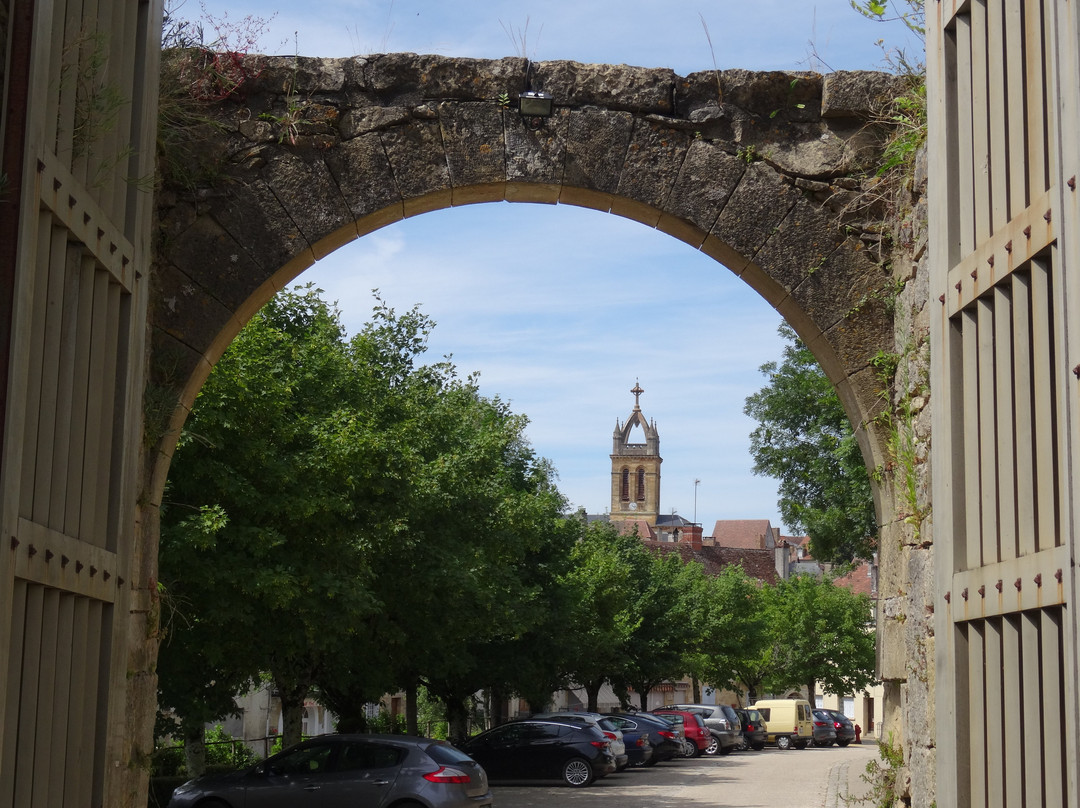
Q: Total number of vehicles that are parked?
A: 12